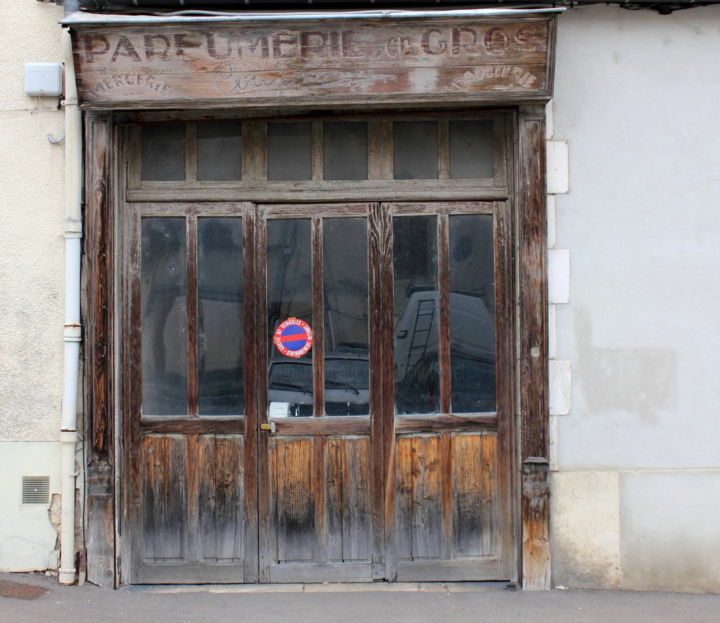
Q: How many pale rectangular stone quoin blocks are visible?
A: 3